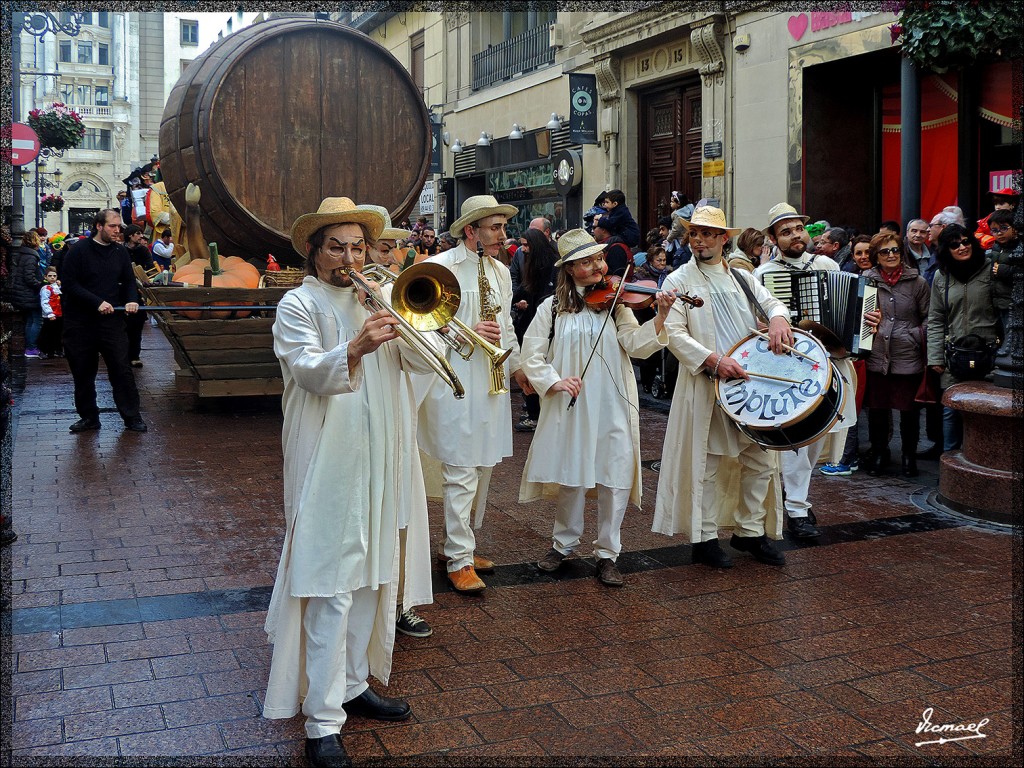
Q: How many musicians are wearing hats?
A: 6